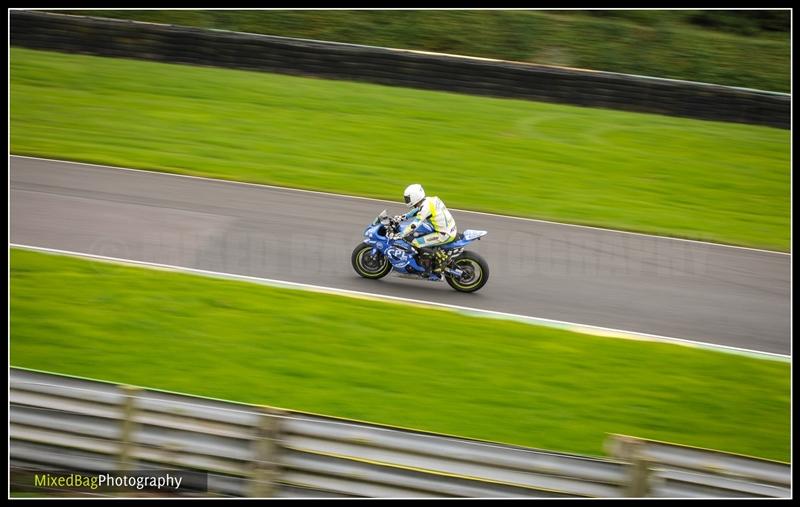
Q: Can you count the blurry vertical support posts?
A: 3